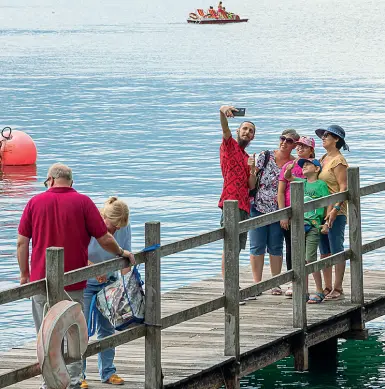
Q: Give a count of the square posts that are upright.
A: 5